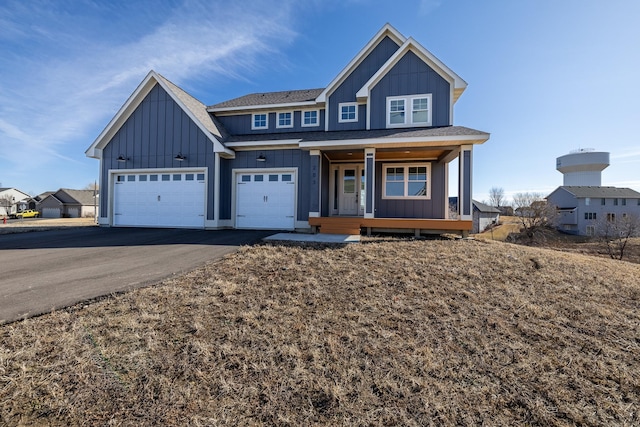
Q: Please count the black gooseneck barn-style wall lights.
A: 3